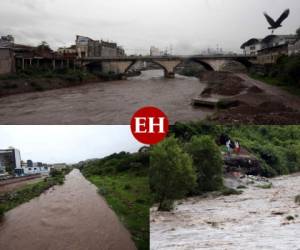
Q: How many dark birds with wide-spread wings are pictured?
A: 1